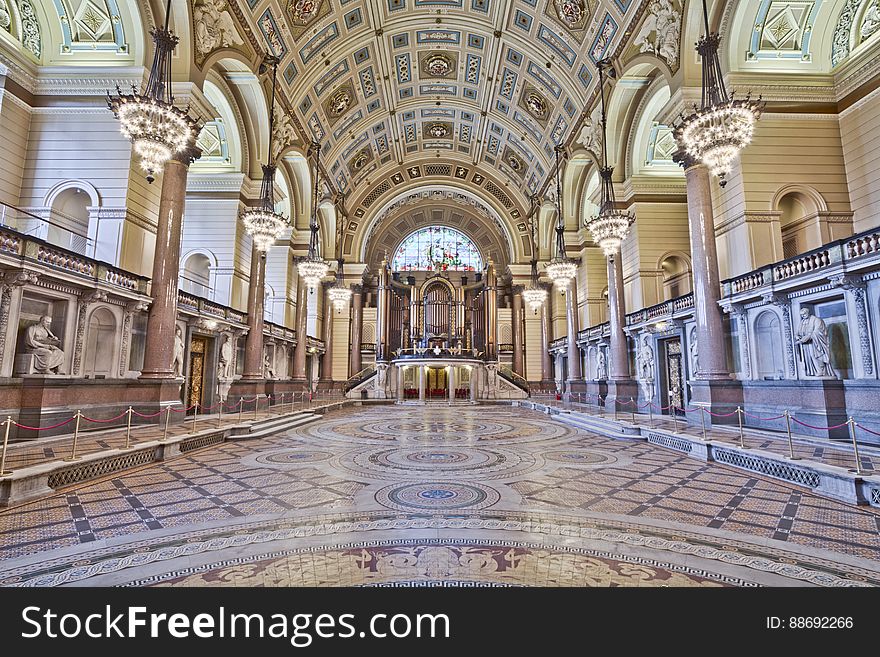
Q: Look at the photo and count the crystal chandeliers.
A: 8